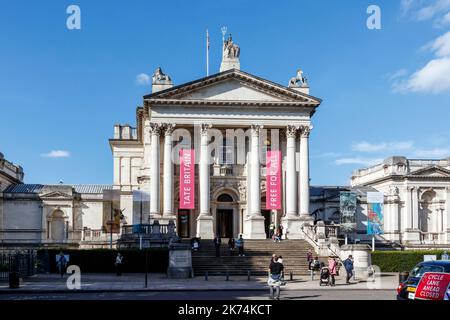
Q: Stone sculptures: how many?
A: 3